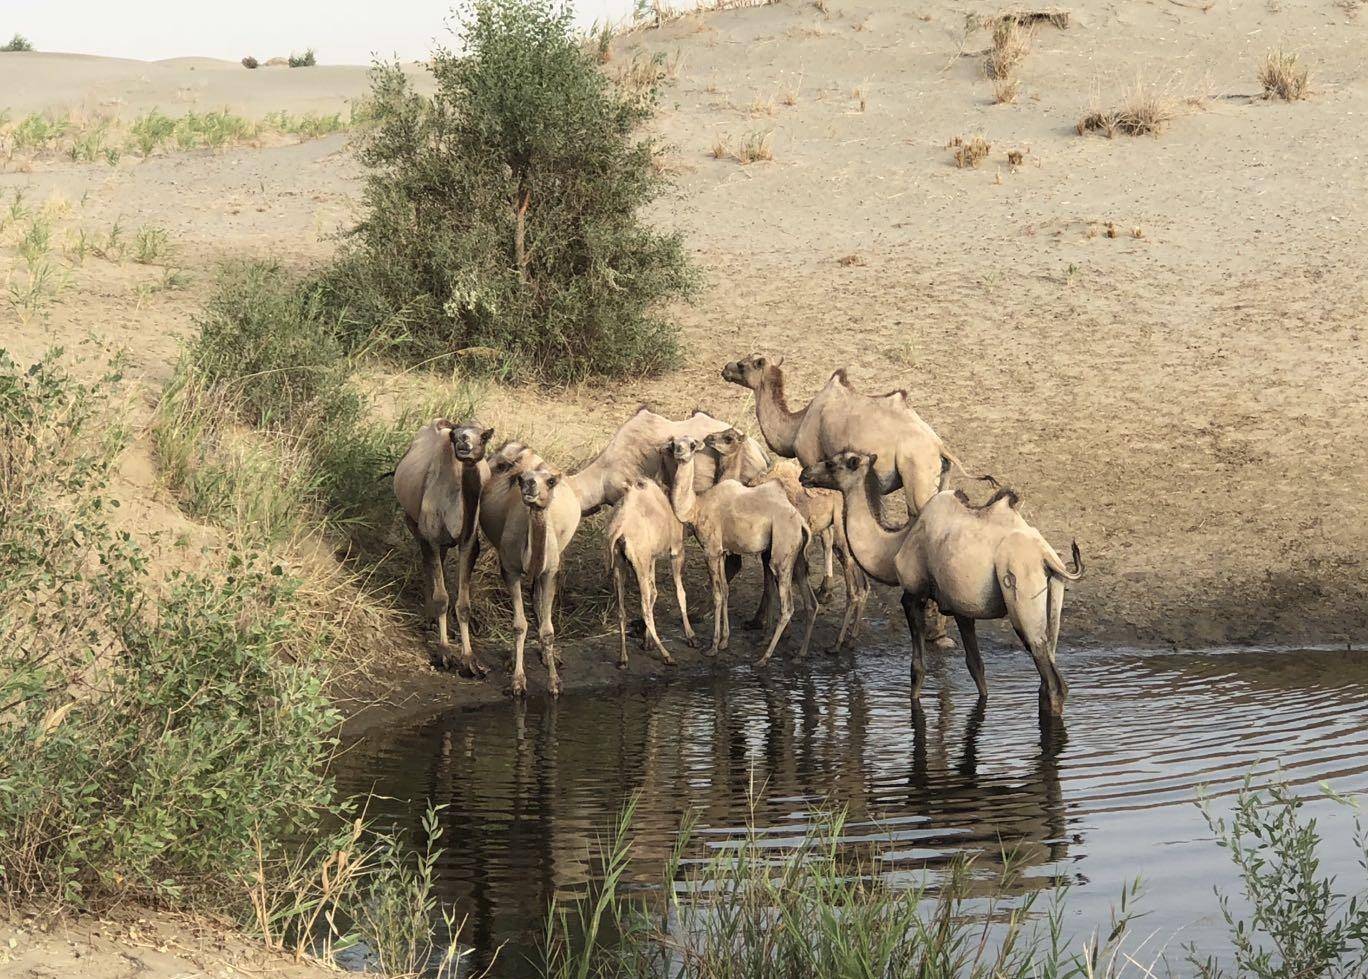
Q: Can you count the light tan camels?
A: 8